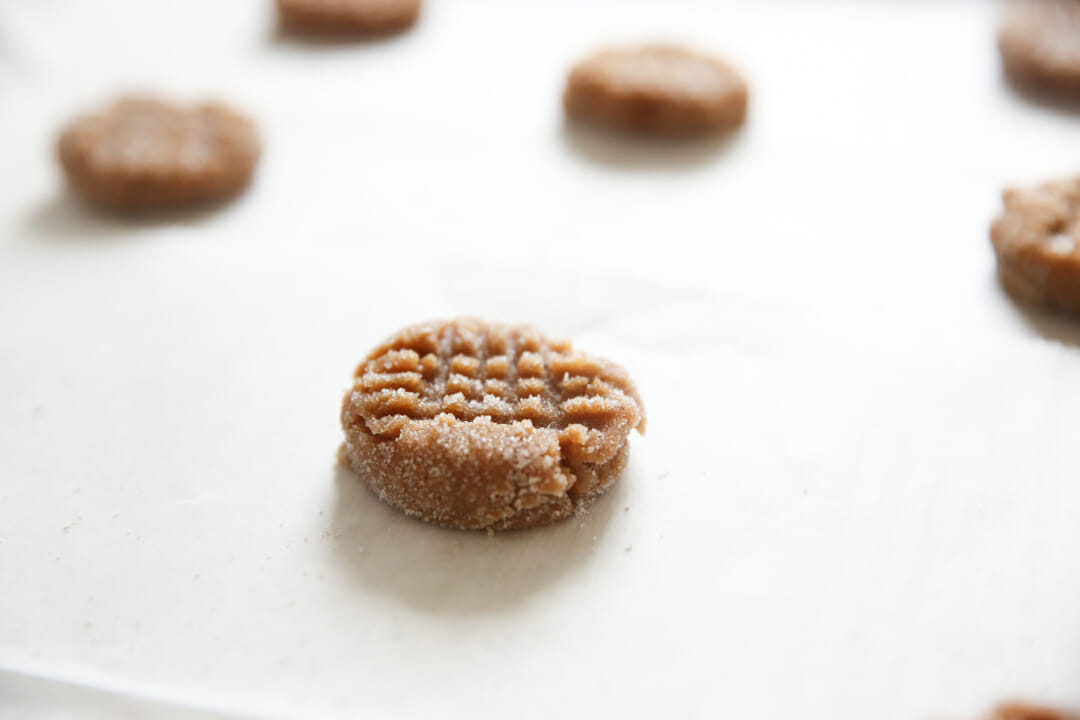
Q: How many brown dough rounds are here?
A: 7